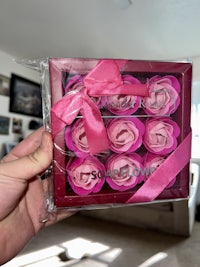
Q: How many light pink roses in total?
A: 9